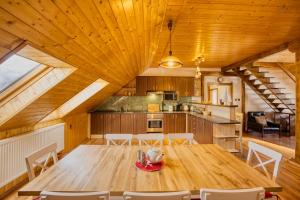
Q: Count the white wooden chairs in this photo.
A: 8